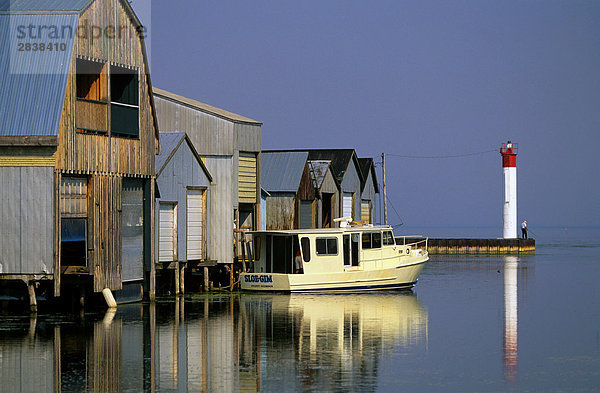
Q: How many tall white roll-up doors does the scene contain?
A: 3